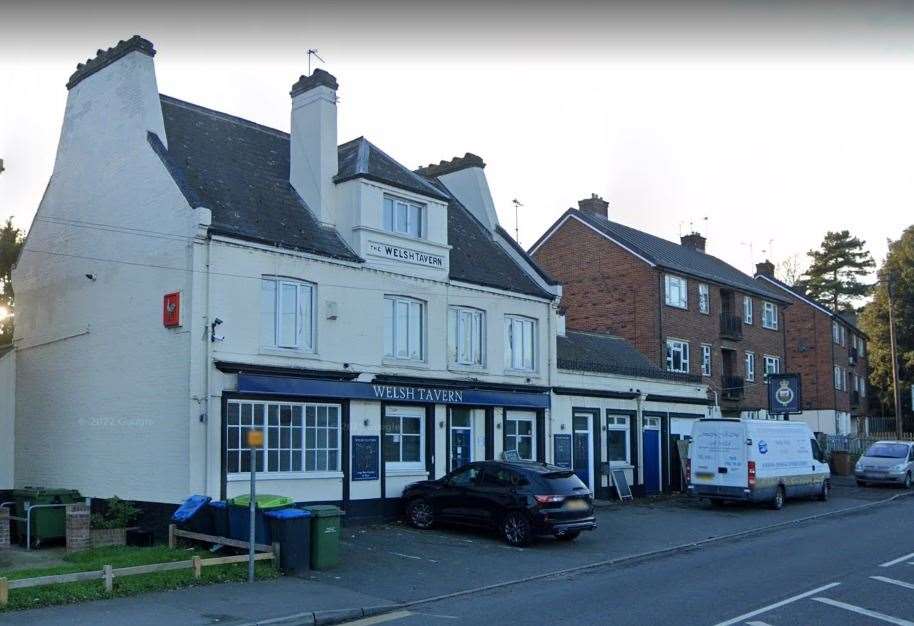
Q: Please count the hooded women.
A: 0